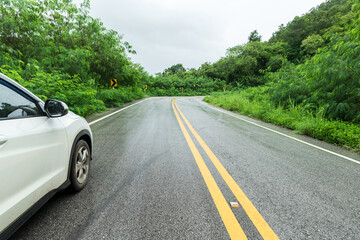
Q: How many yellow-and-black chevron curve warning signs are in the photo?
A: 4